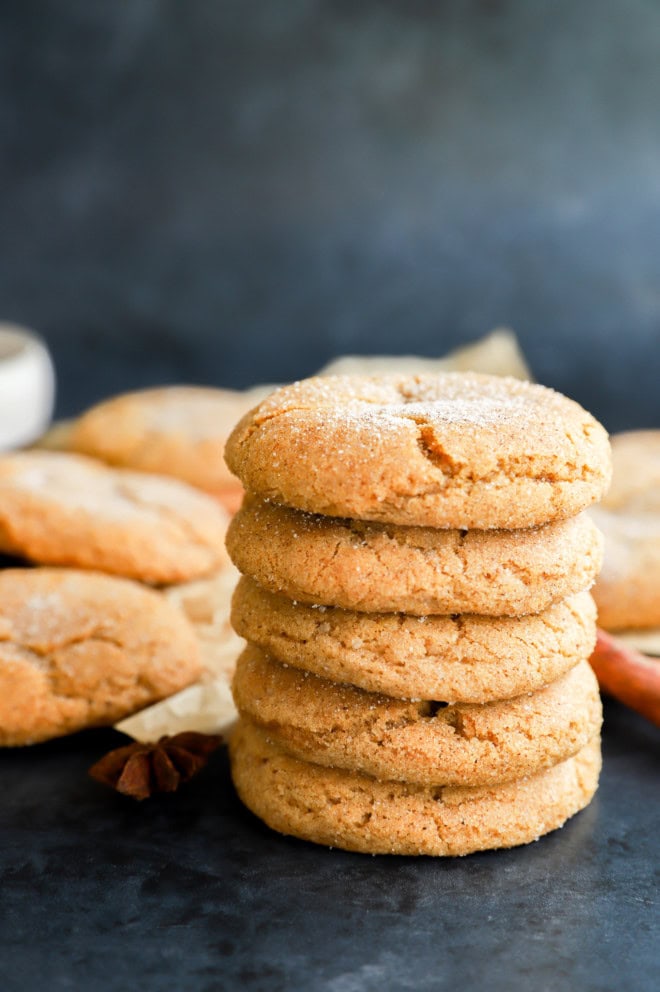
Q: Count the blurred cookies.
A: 5